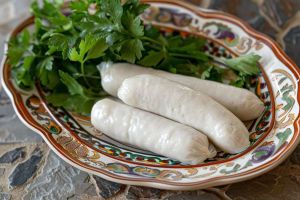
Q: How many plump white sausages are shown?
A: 3